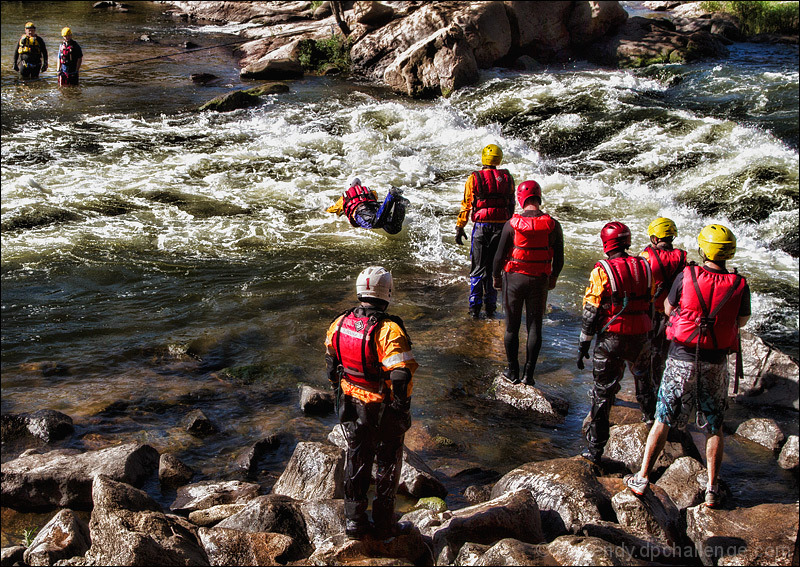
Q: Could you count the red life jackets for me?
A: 8